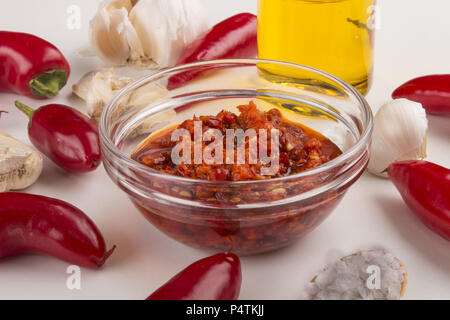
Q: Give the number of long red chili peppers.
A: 7